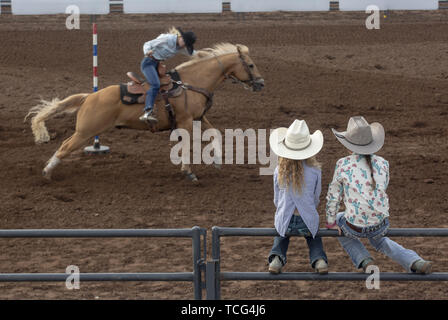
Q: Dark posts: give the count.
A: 2